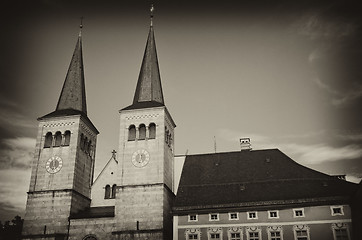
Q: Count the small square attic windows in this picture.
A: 7